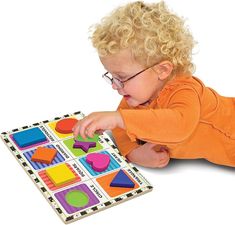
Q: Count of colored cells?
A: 8